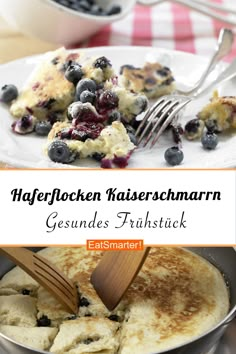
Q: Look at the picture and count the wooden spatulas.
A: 2